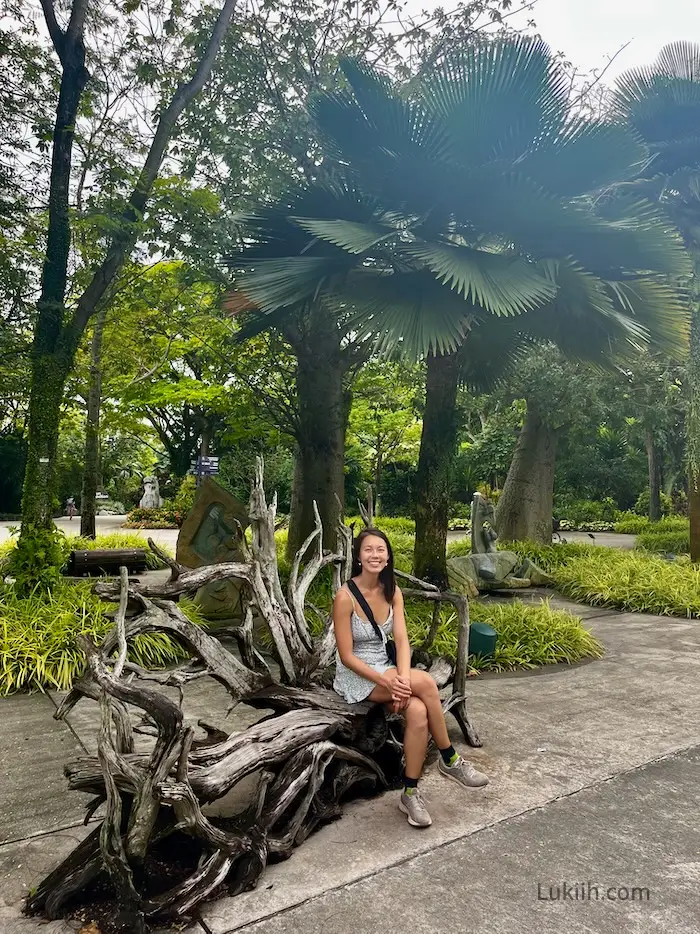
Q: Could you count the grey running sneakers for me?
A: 2